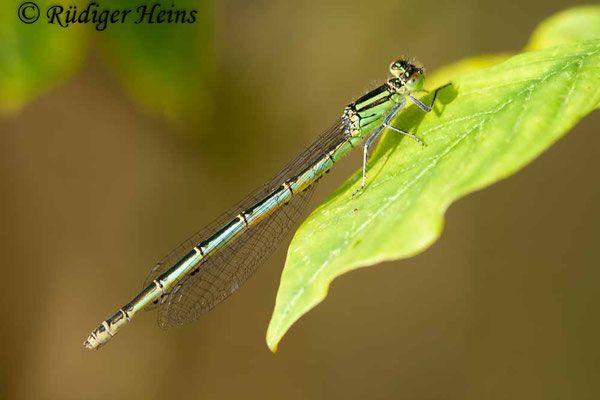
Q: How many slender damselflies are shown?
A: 1